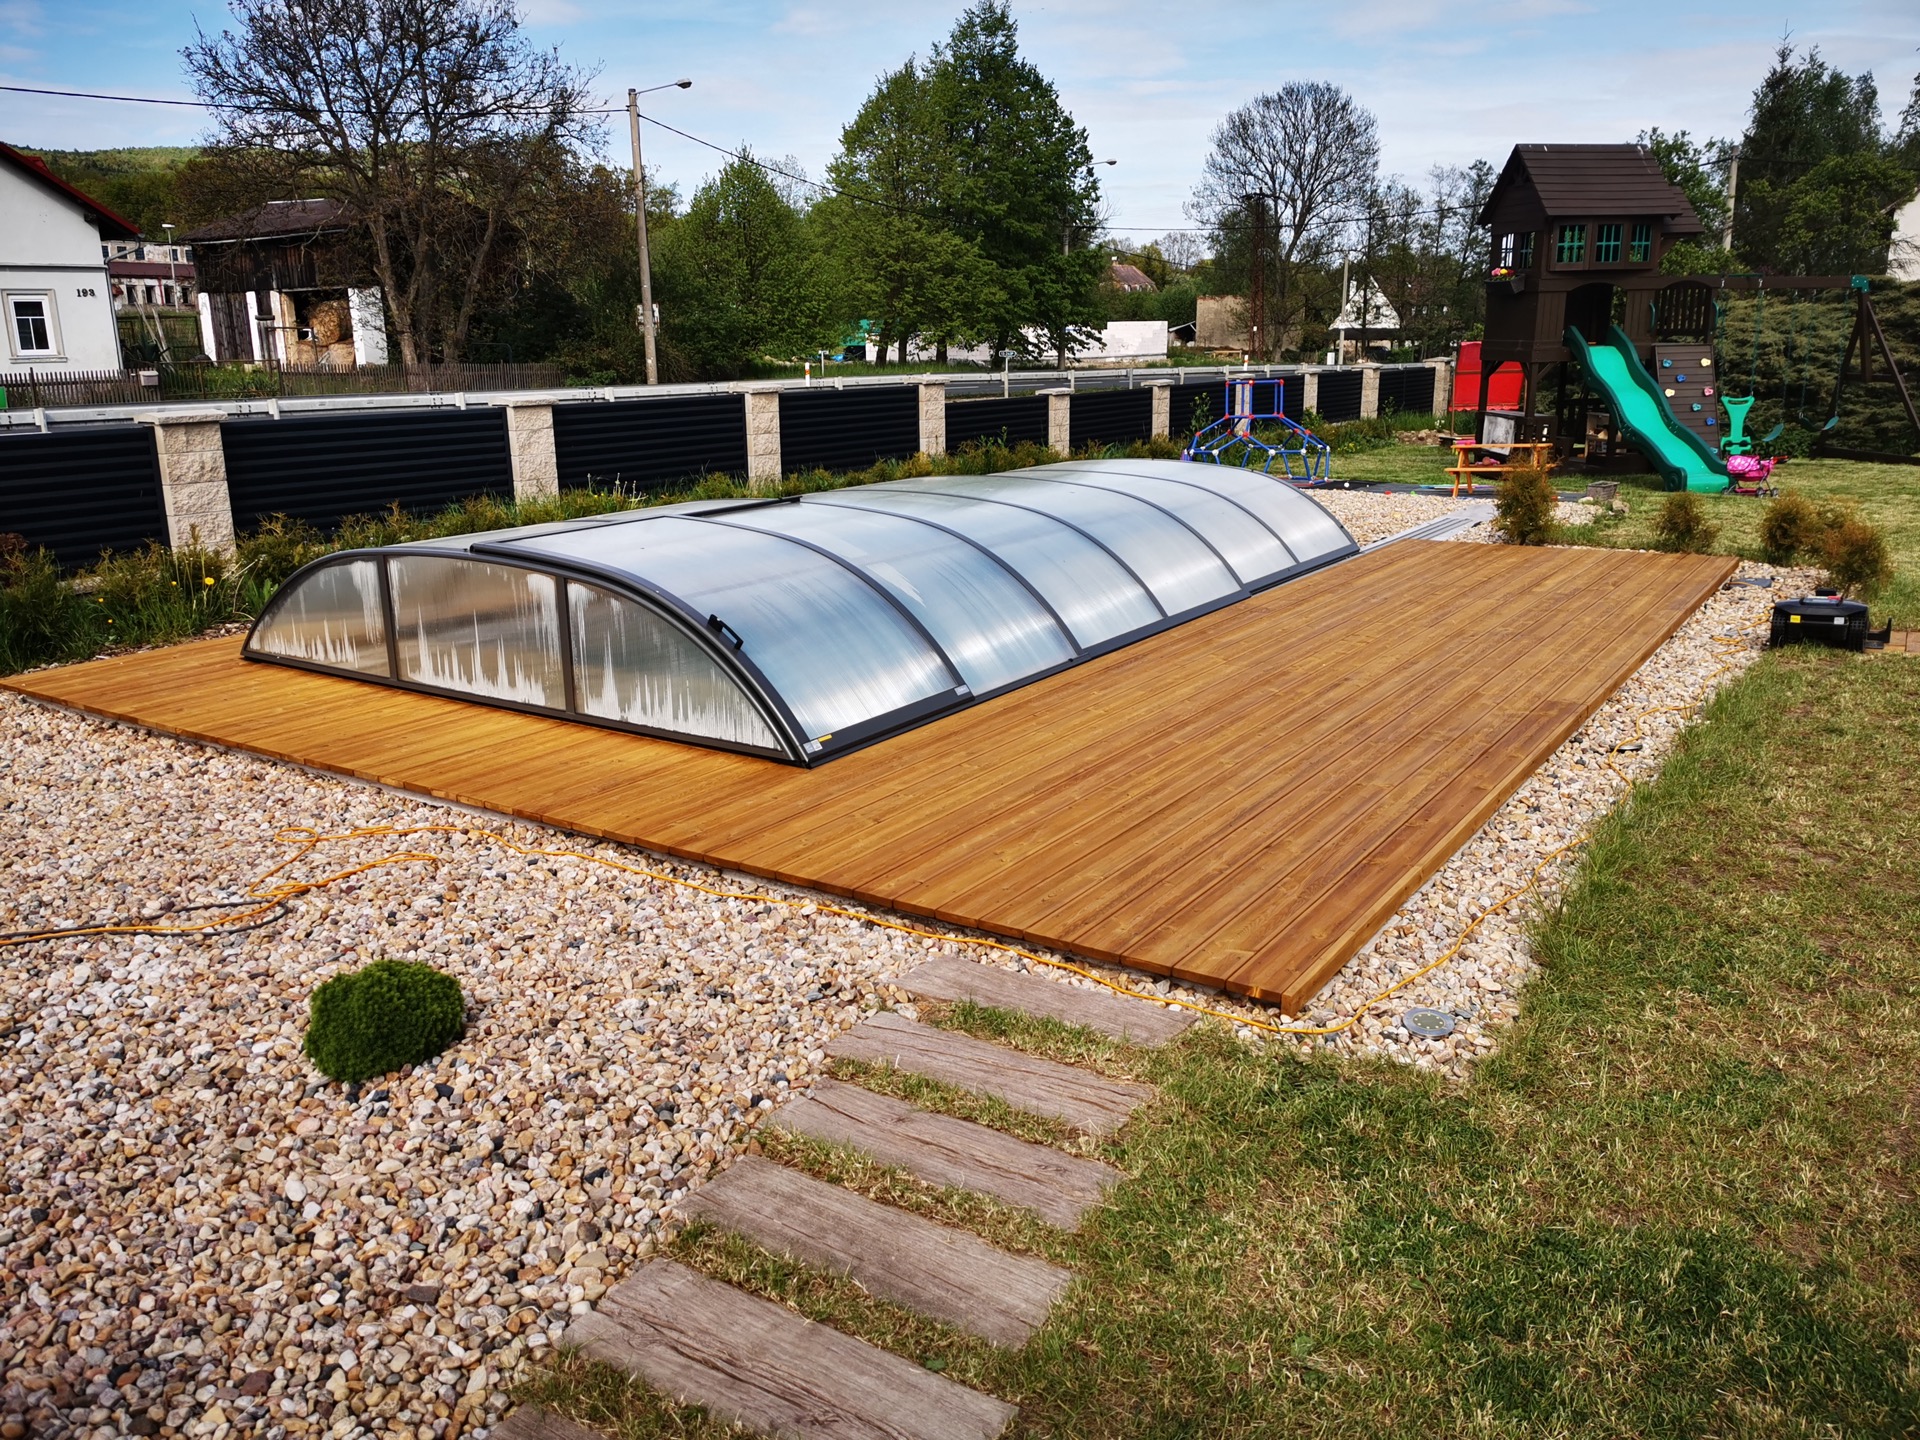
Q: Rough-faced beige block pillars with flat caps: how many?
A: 10